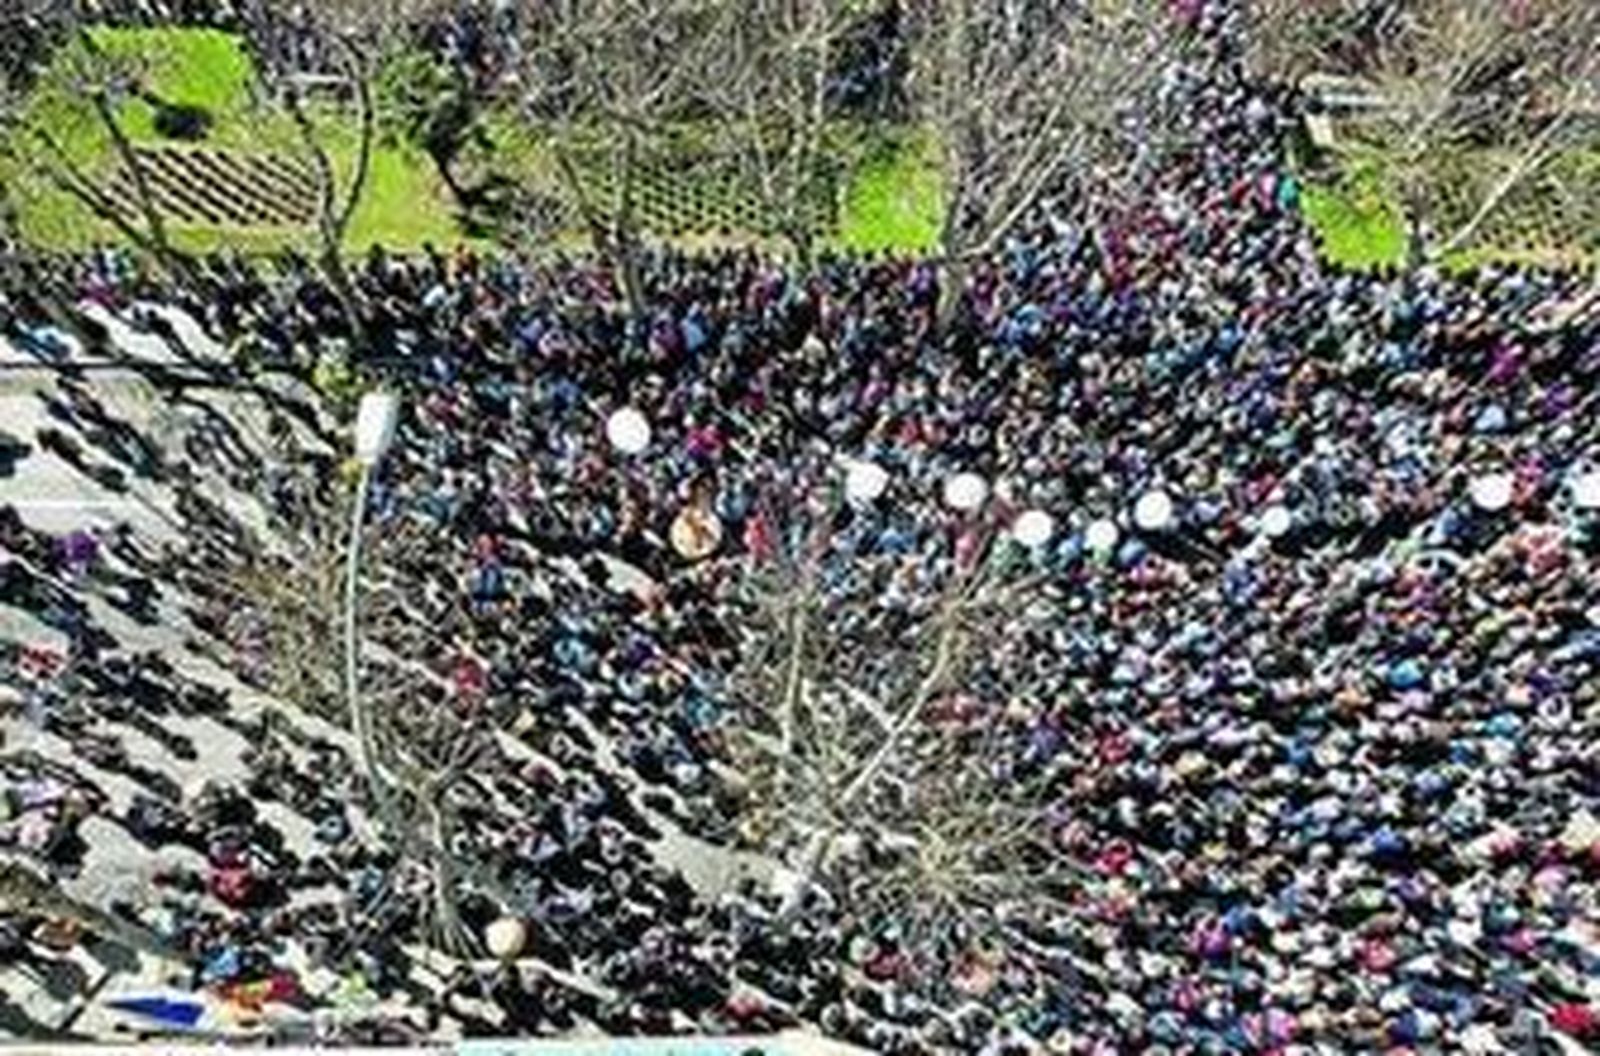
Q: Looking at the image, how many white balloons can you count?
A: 9